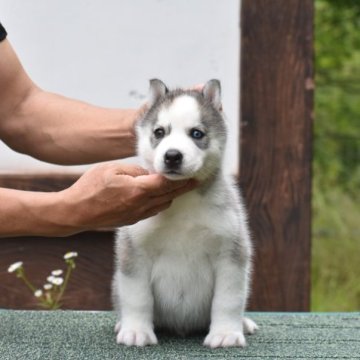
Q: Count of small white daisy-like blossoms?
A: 7